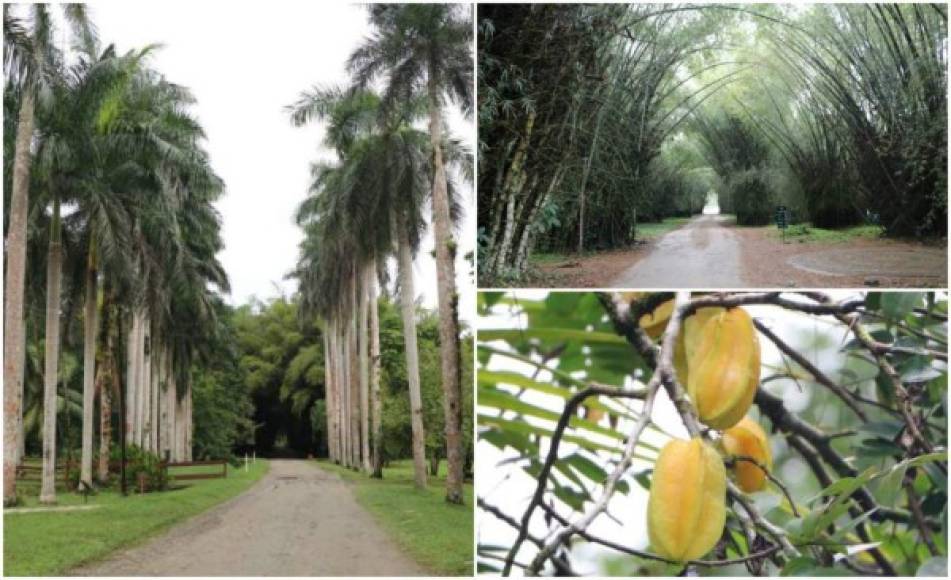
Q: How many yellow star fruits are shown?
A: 4